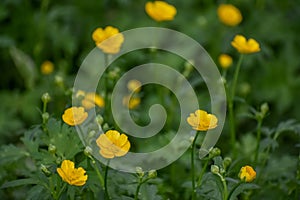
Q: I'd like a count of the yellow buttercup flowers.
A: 14